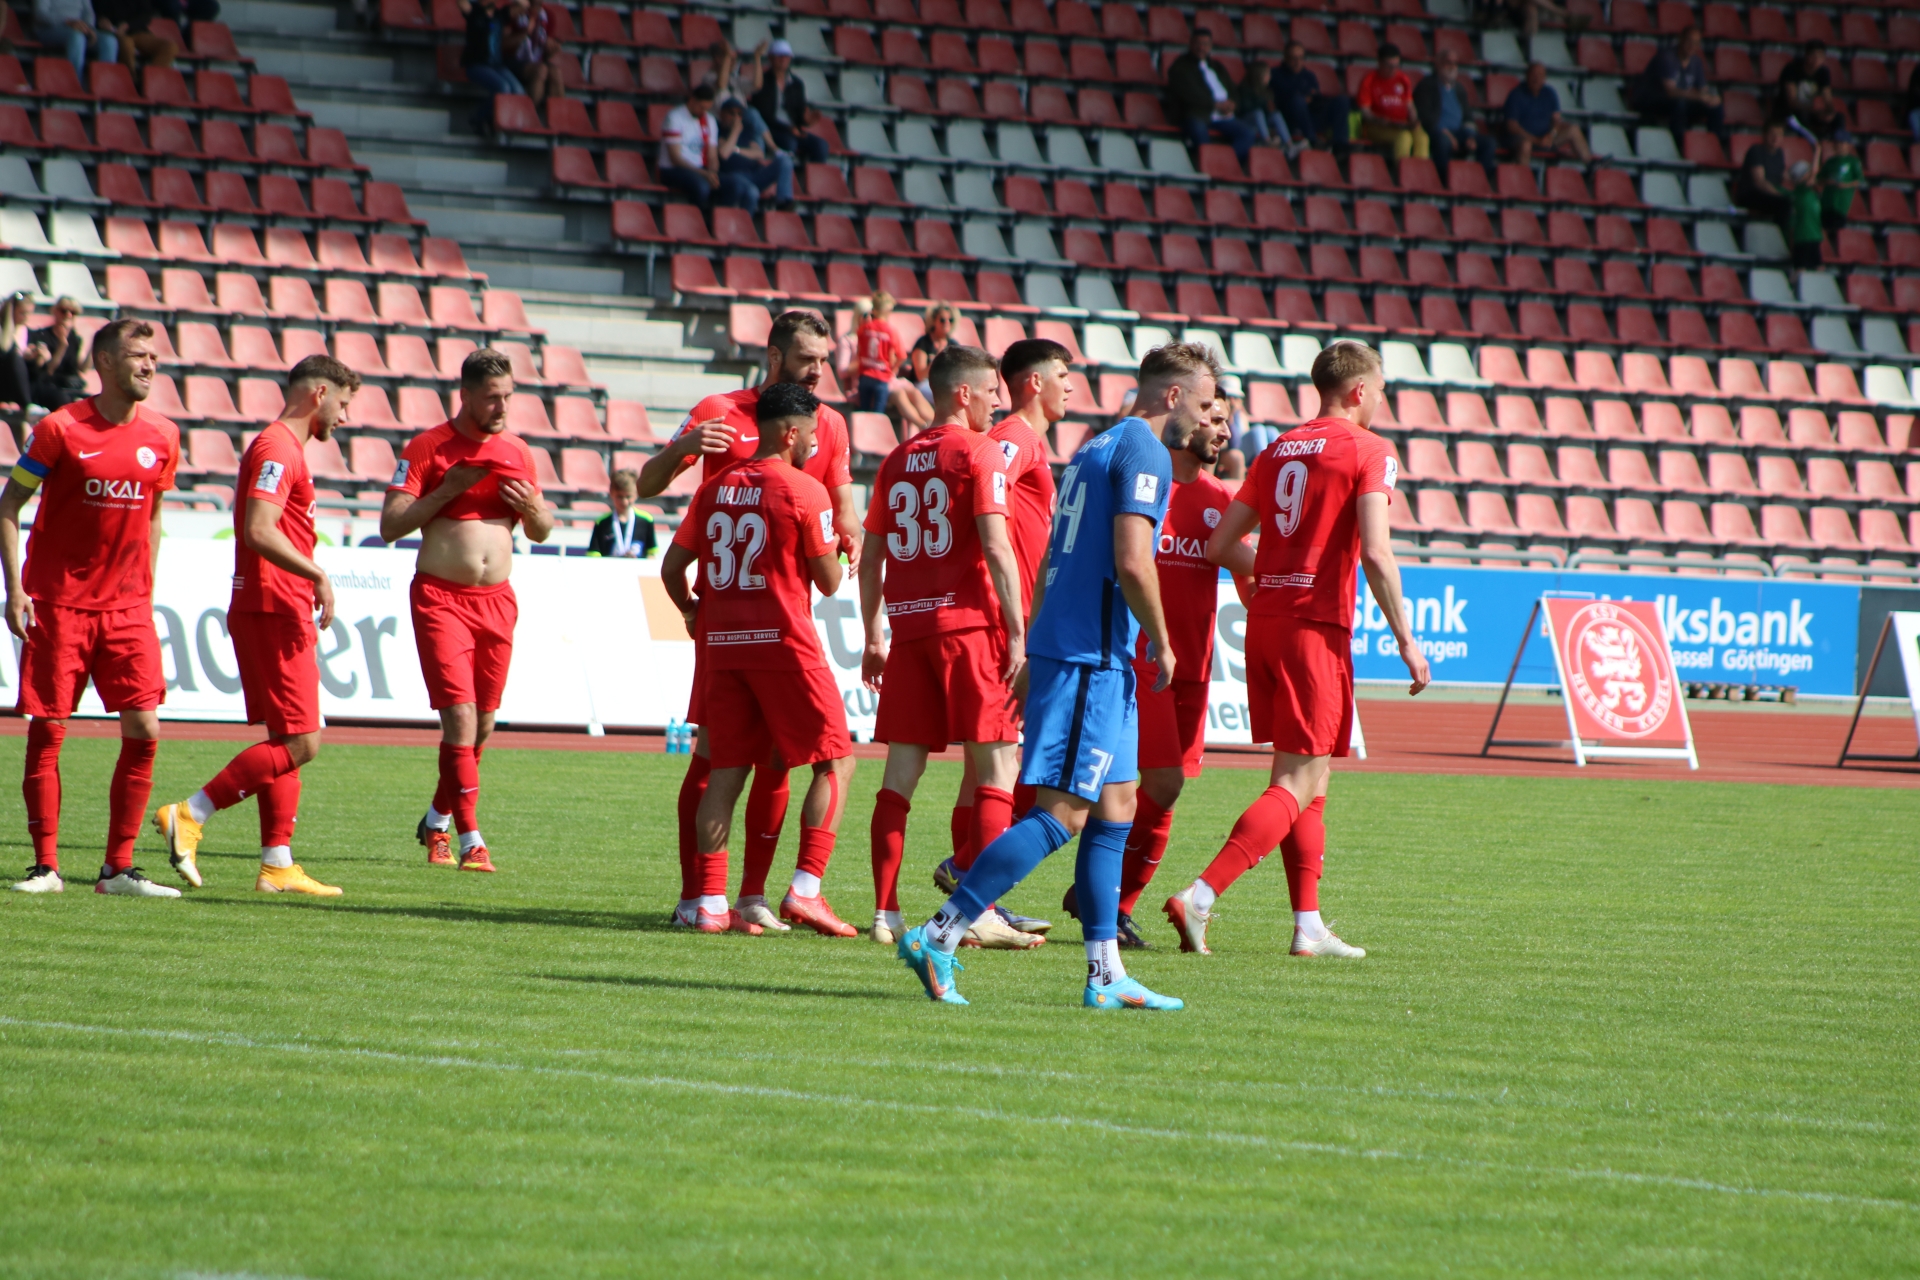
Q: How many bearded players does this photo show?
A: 7